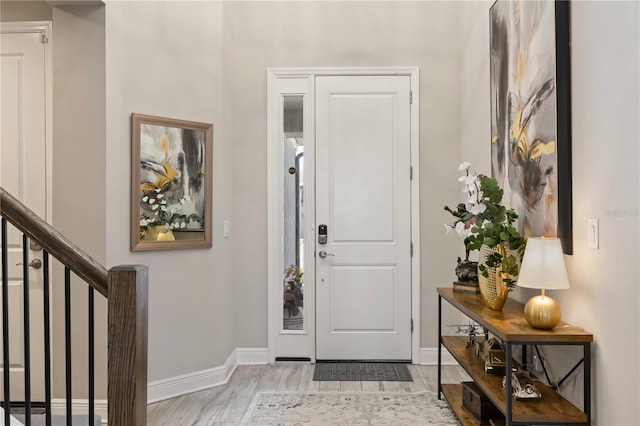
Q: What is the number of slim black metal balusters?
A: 5